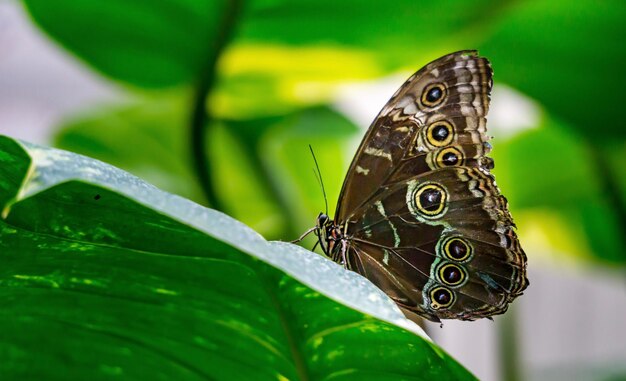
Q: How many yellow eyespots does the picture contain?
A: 7